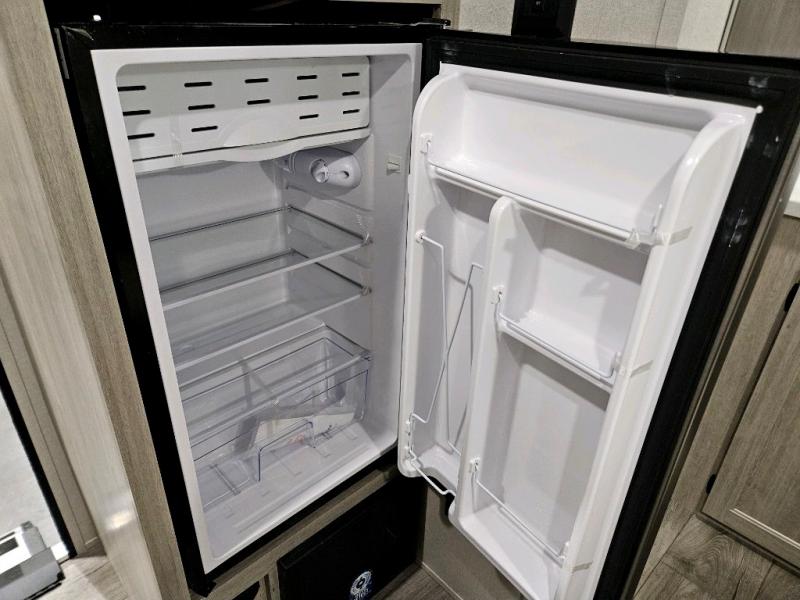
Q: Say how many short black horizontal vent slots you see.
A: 14